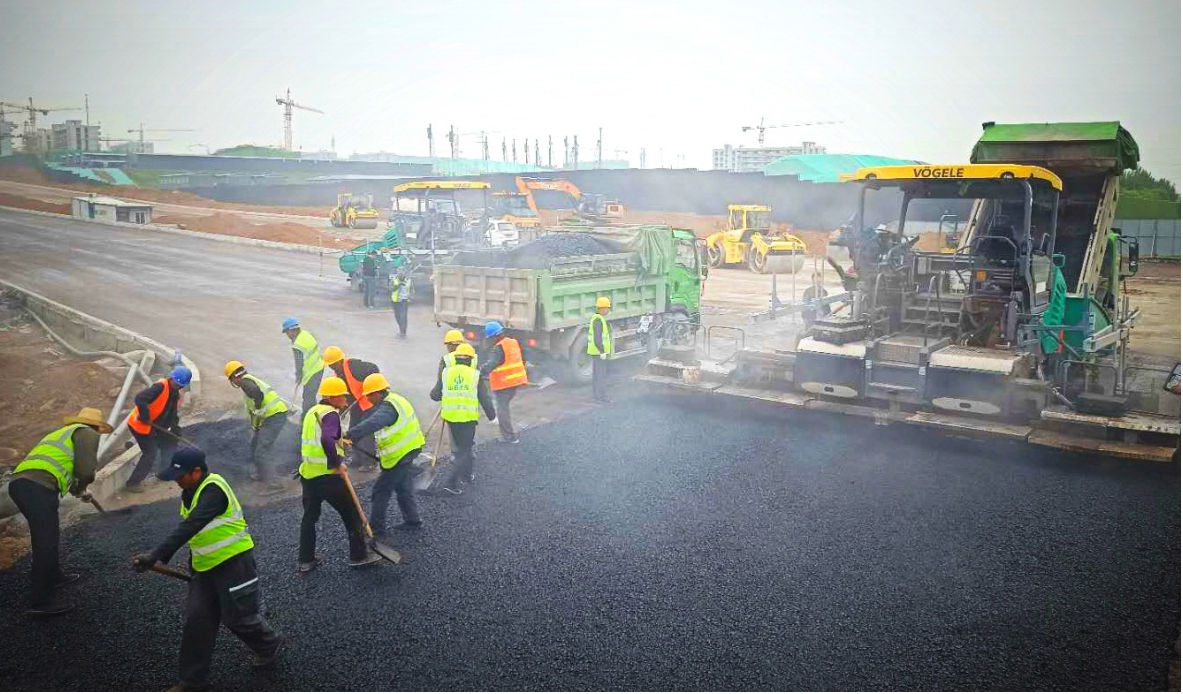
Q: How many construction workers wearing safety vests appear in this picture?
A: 13